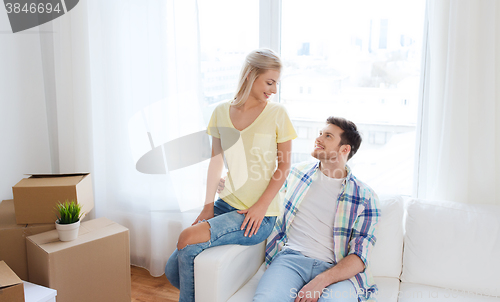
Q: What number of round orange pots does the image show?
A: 0